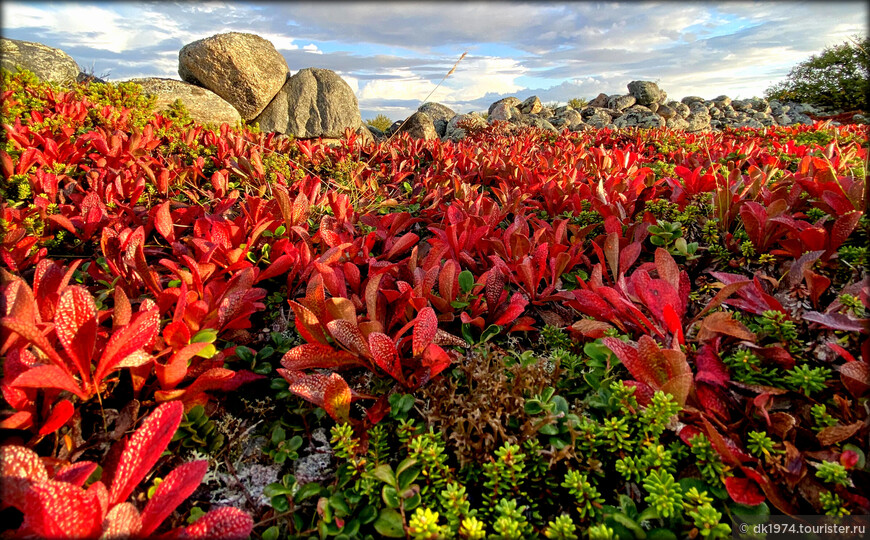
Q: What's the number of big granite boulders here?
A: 4